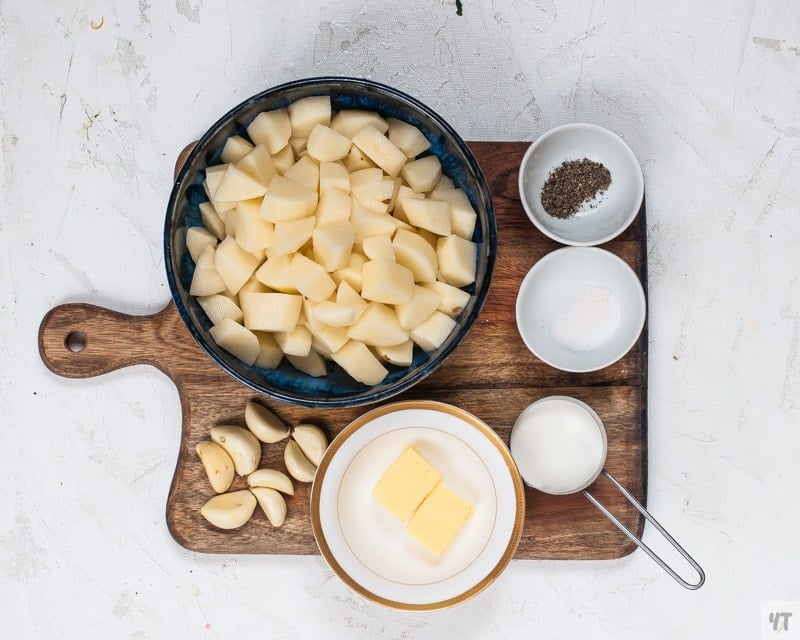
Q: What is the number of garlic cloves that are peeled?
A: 8